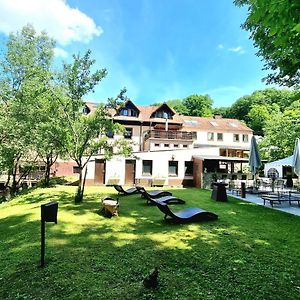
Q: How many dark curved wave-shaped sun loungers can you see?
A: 4